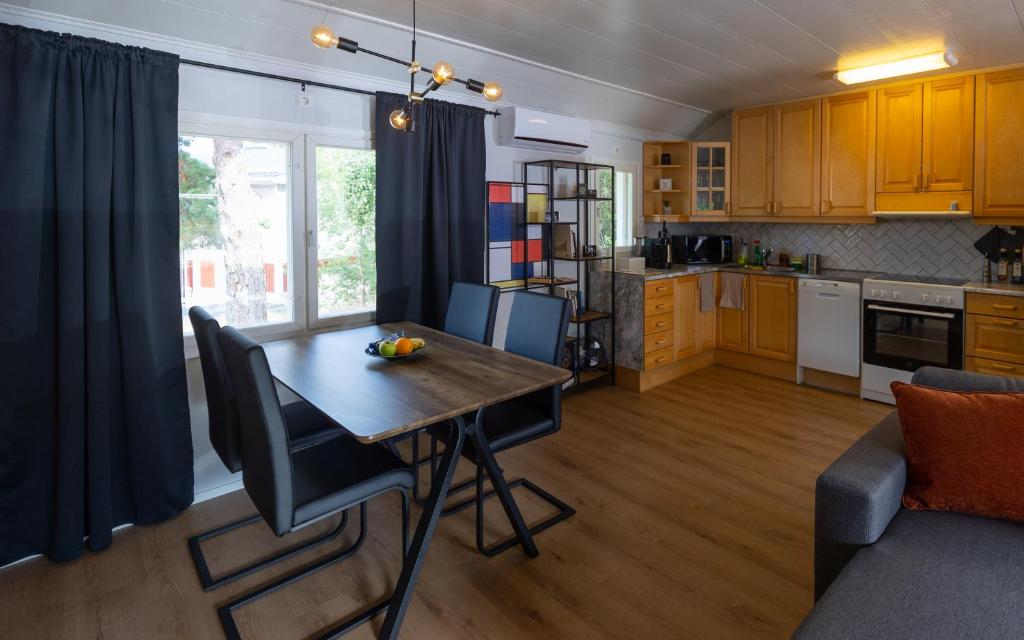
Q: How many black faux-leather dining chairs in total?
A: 4